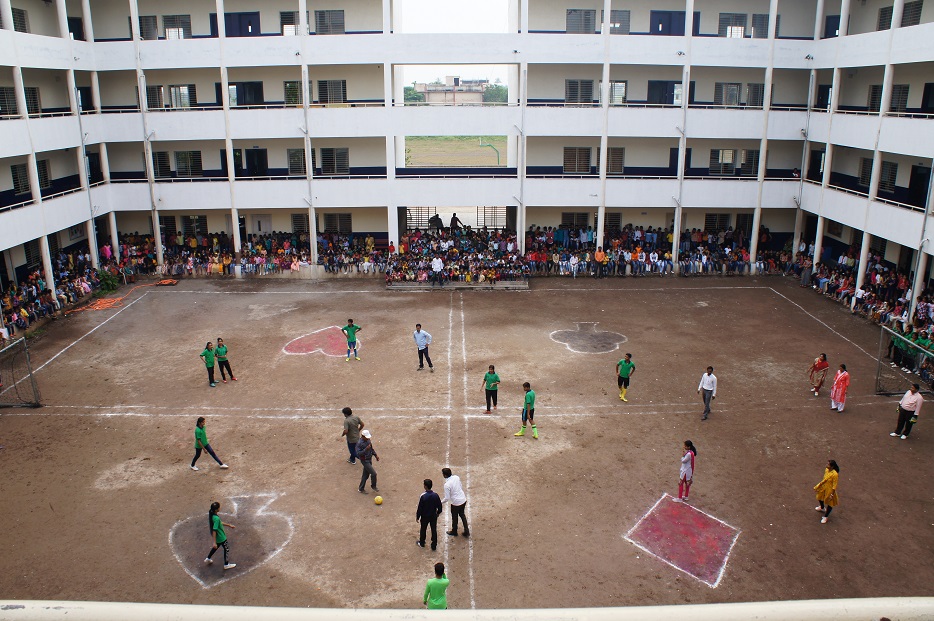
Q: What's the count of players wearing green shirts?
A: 9